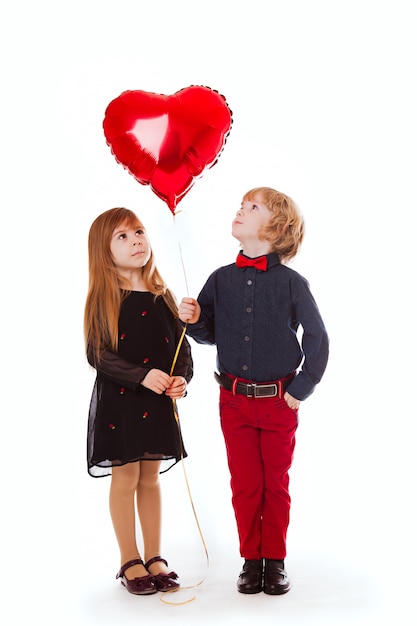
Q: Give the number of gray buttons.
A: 4